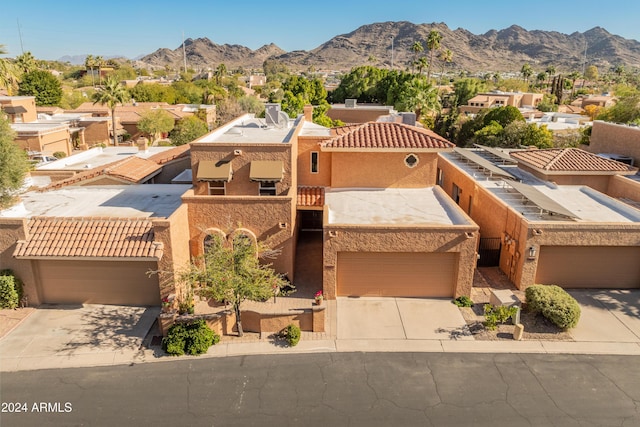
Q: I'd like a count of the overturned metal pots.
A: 0